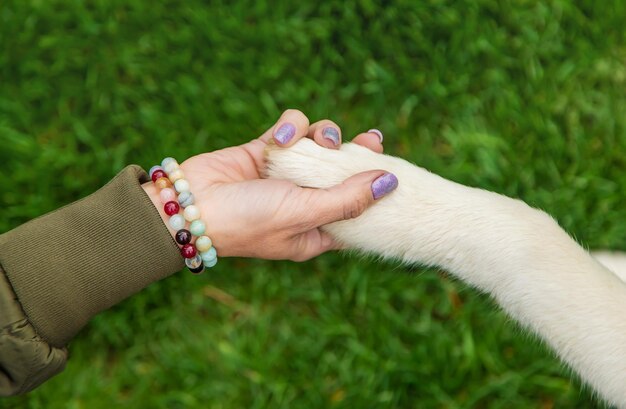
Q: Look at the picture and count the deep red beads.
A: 3